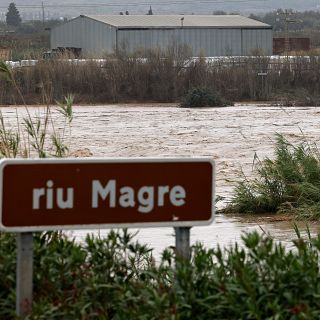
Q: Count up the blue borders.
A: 0